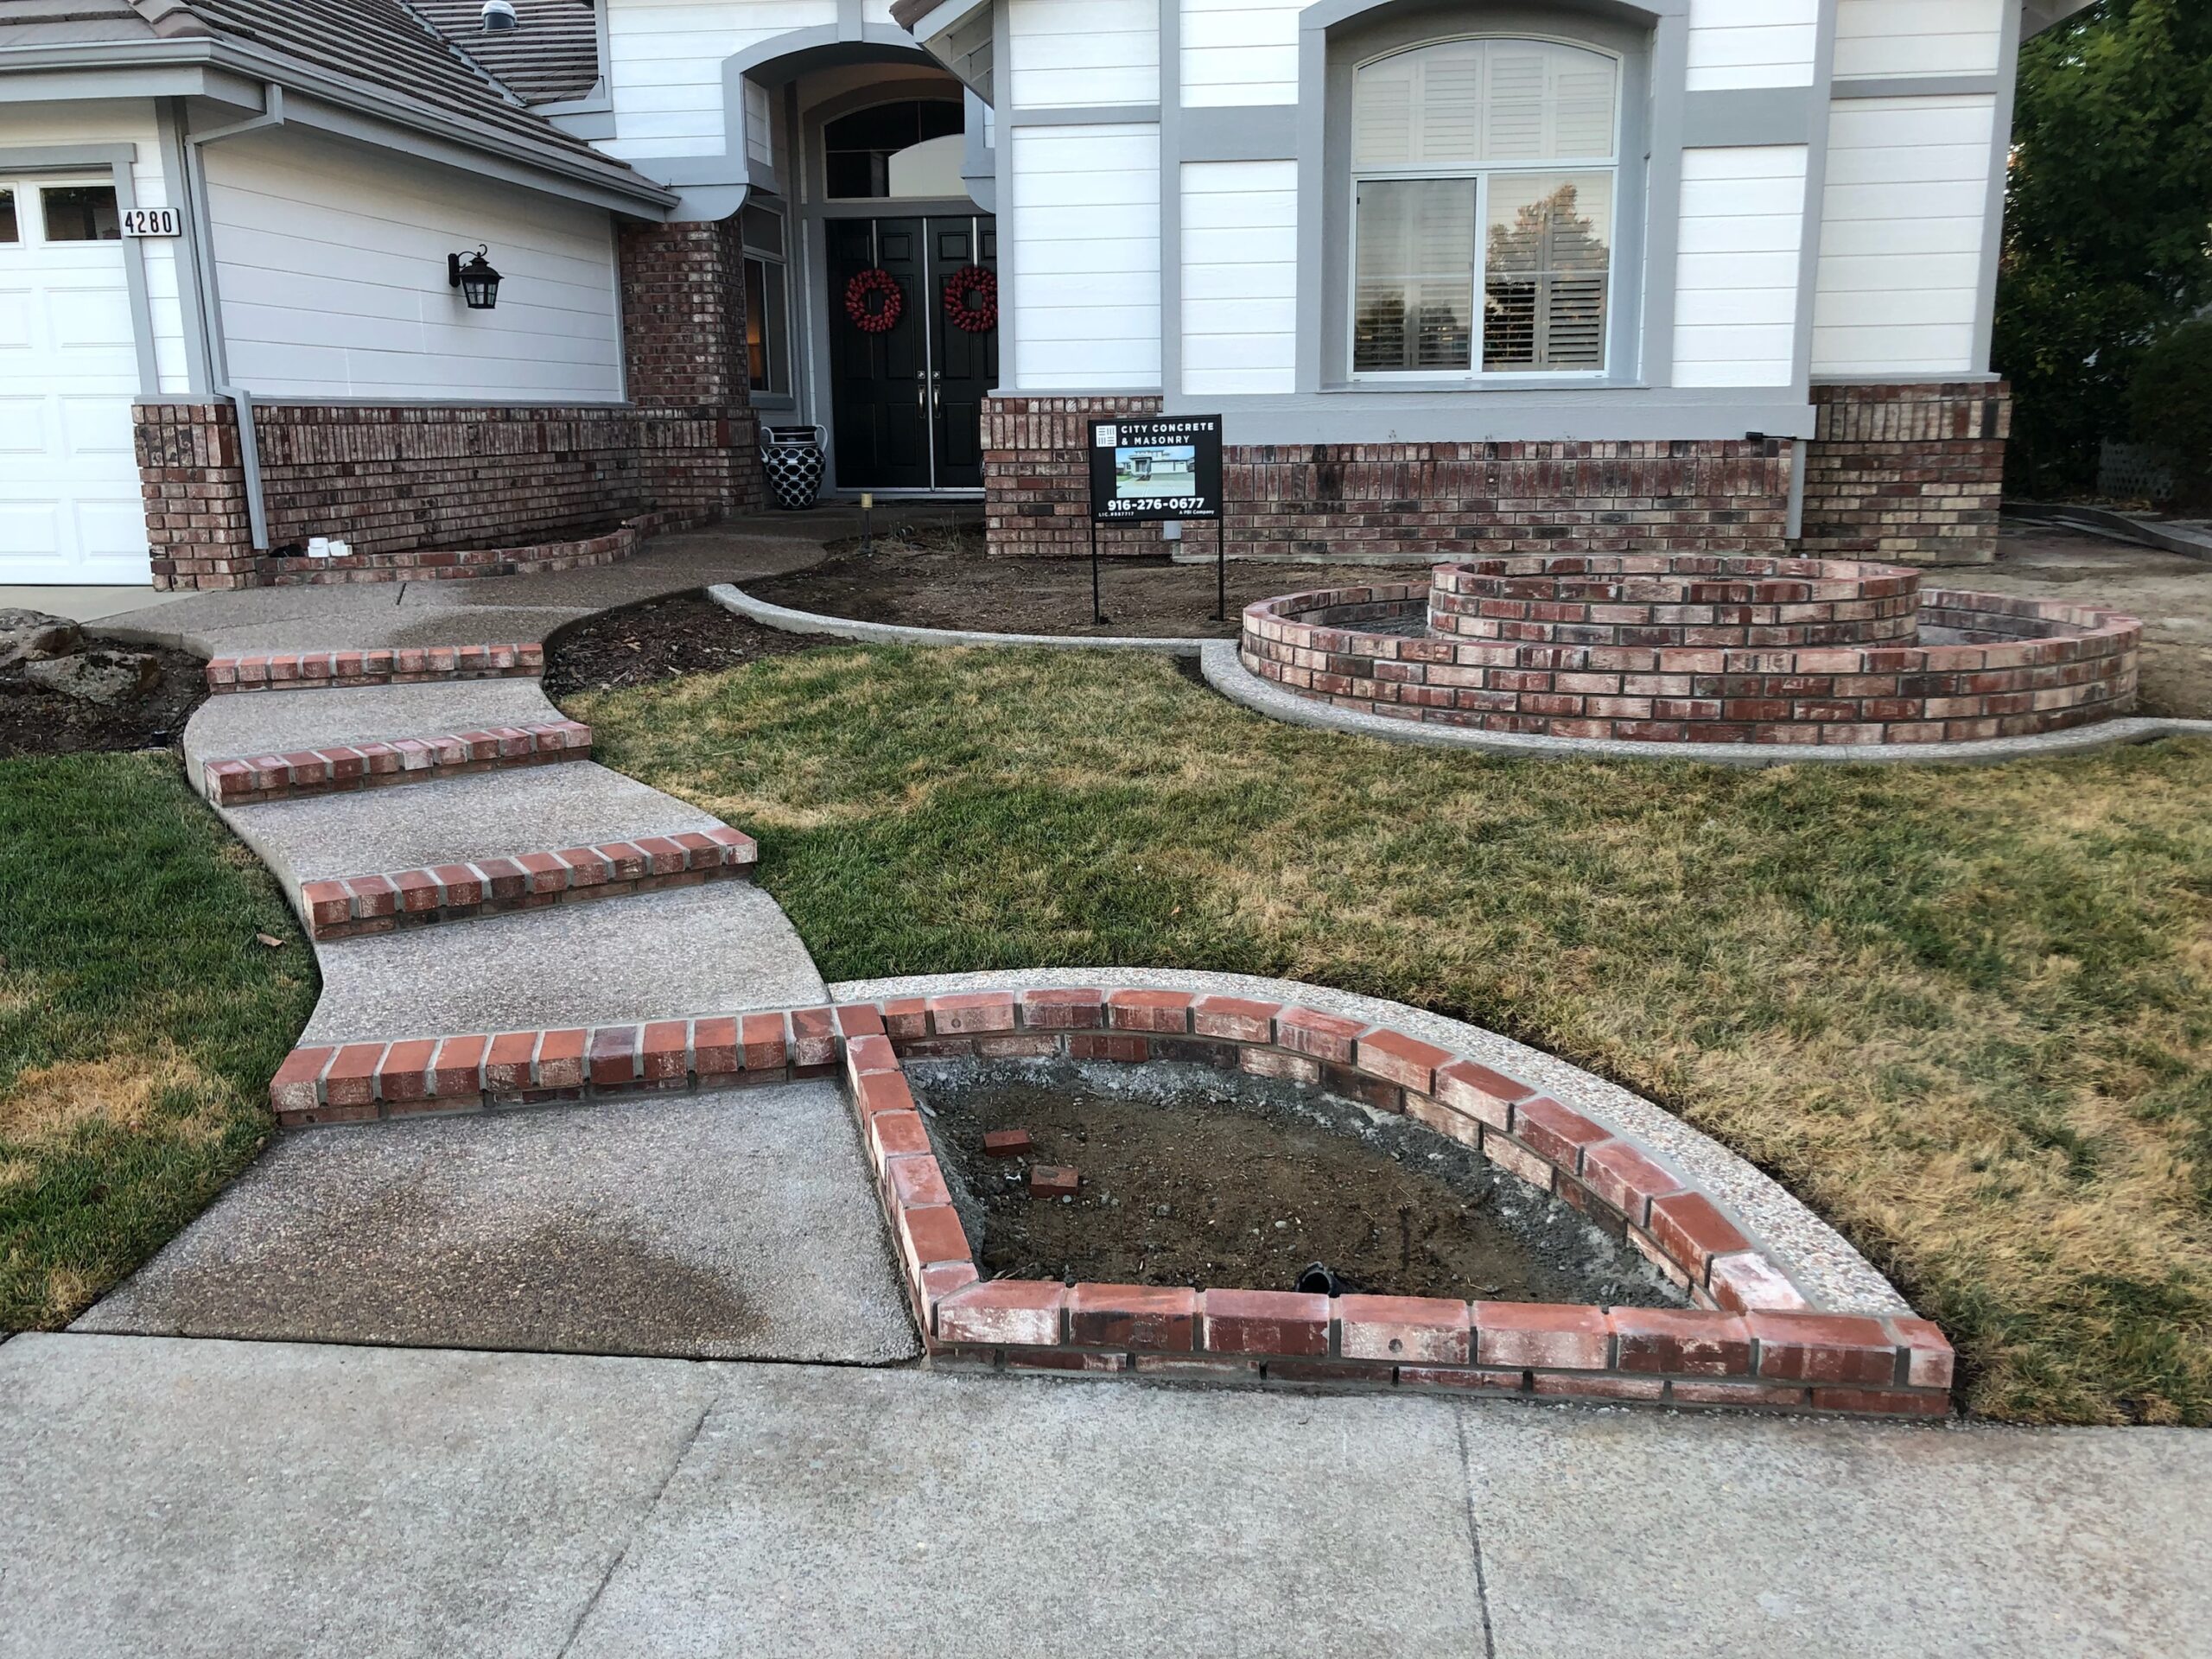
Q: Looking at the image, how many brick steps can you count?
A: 4